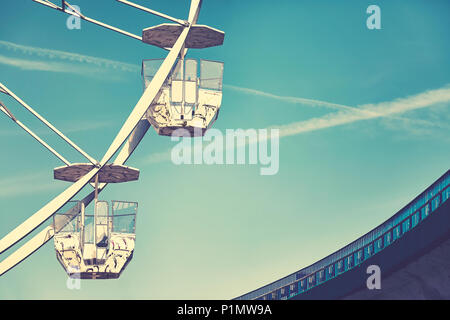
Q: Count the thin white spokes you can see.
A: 4